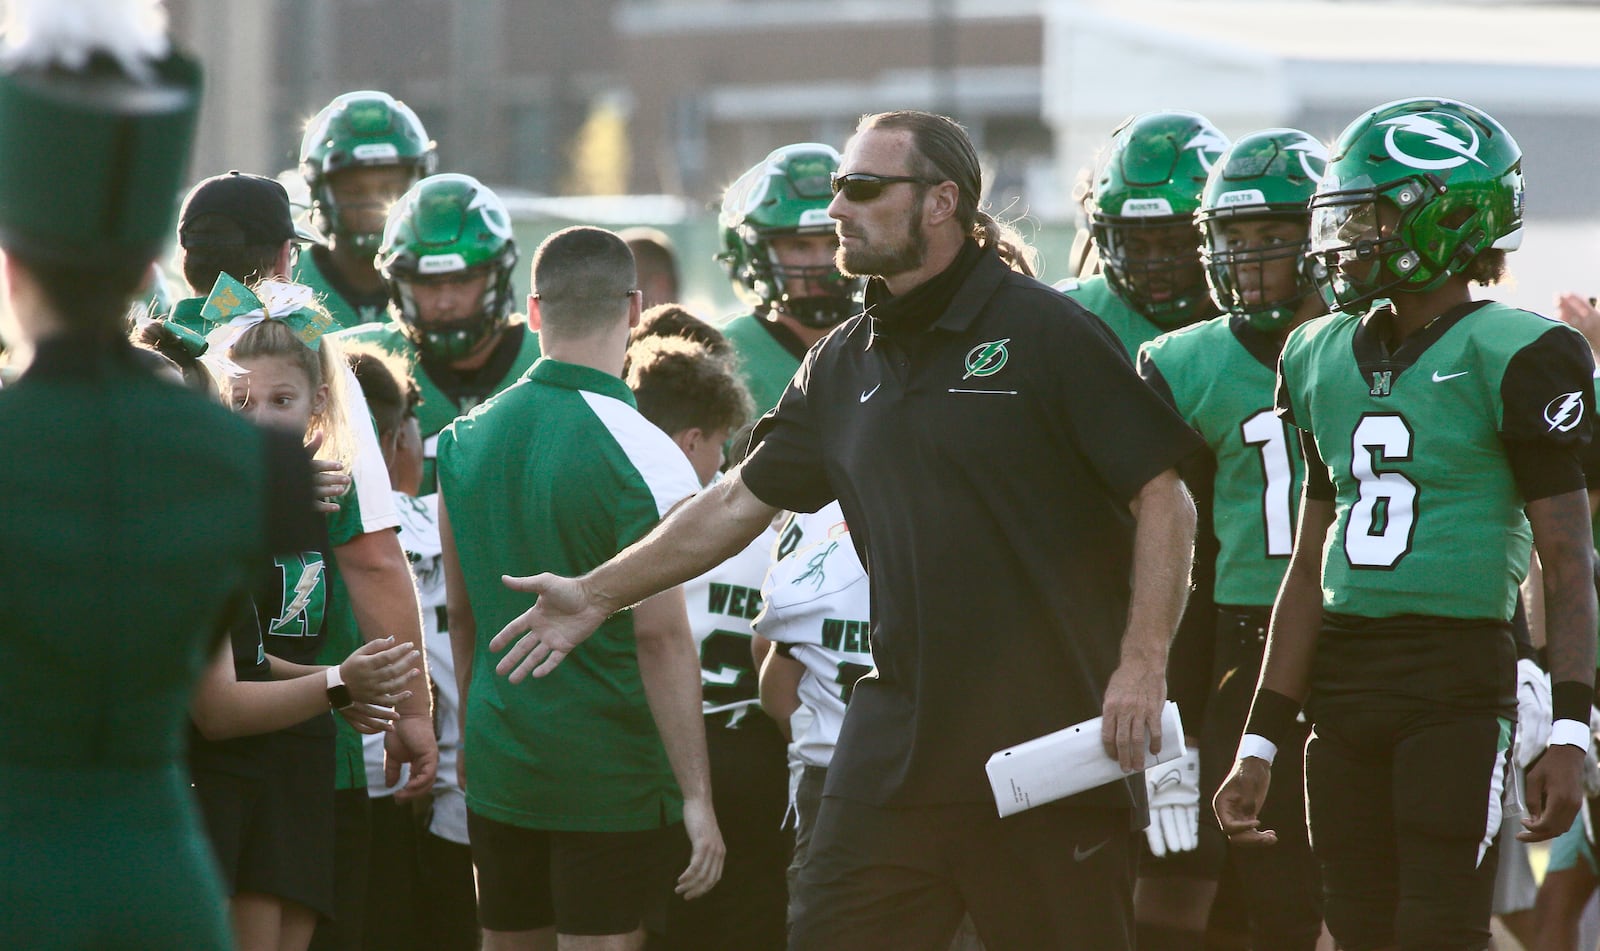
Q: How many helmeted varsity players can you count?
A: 6